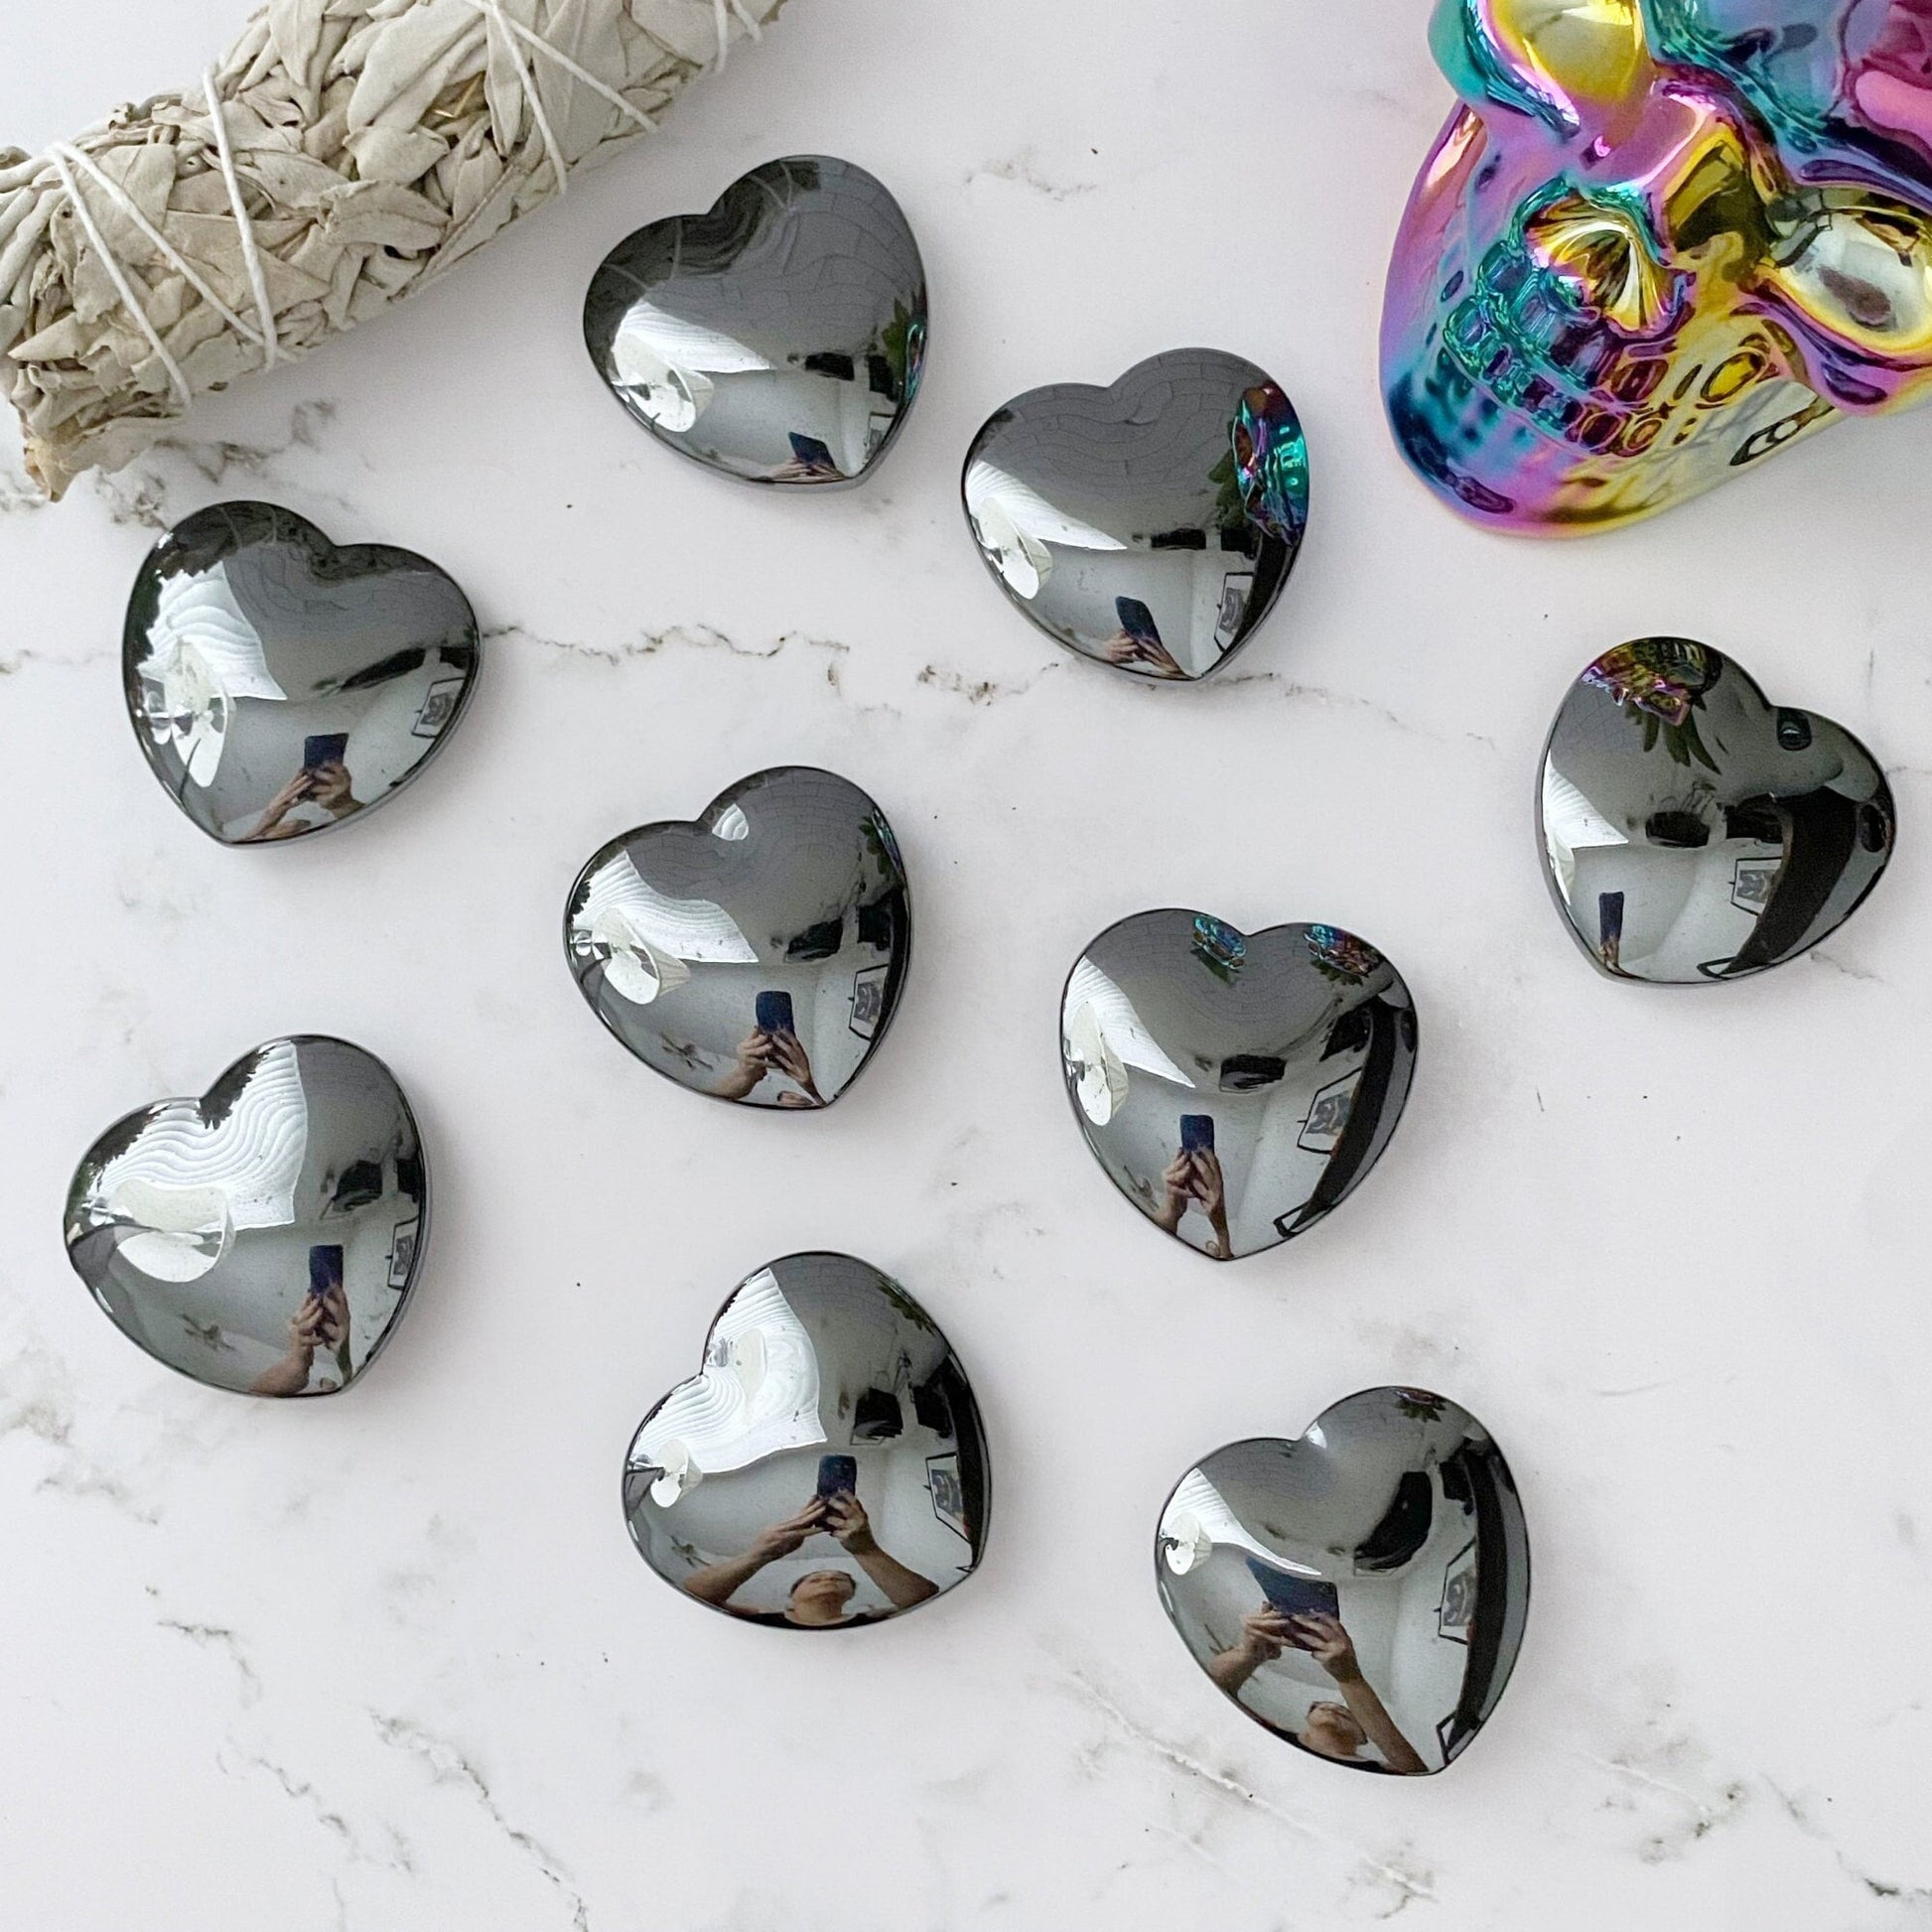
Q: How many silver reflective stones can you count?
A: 9